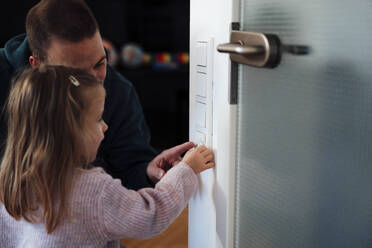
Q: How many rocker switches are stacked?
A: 3